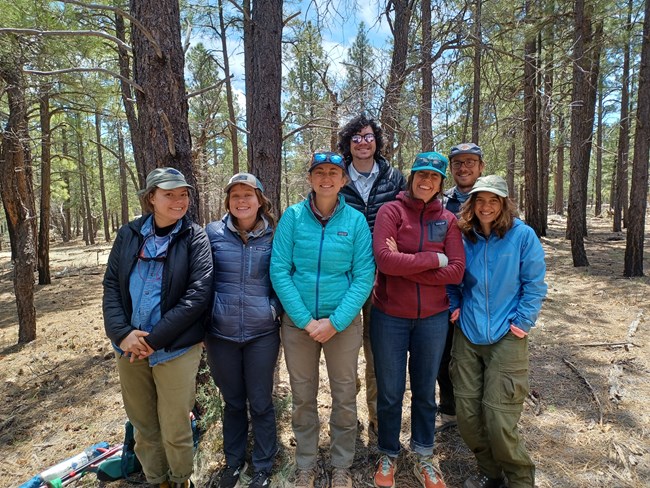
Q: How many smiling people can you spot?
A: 7